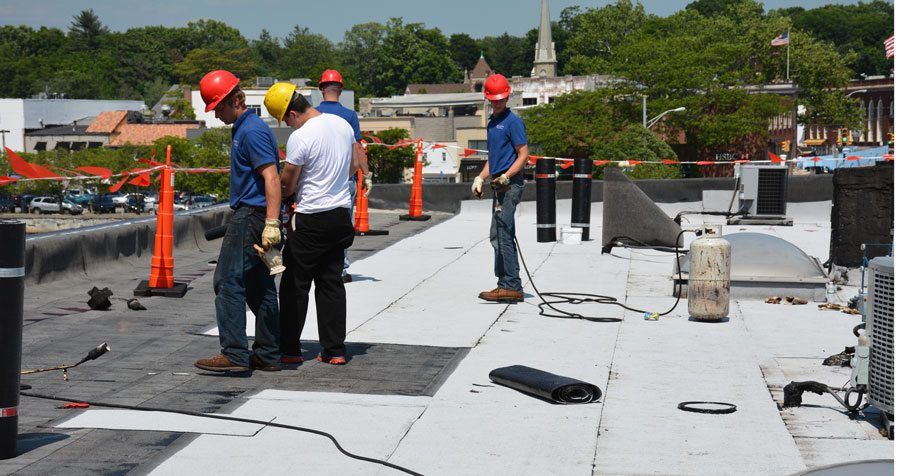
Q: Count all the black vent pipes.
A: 3